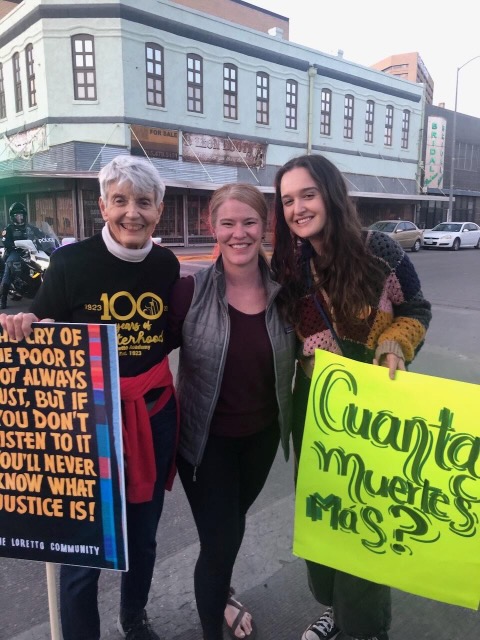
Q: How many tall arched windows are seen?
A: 14